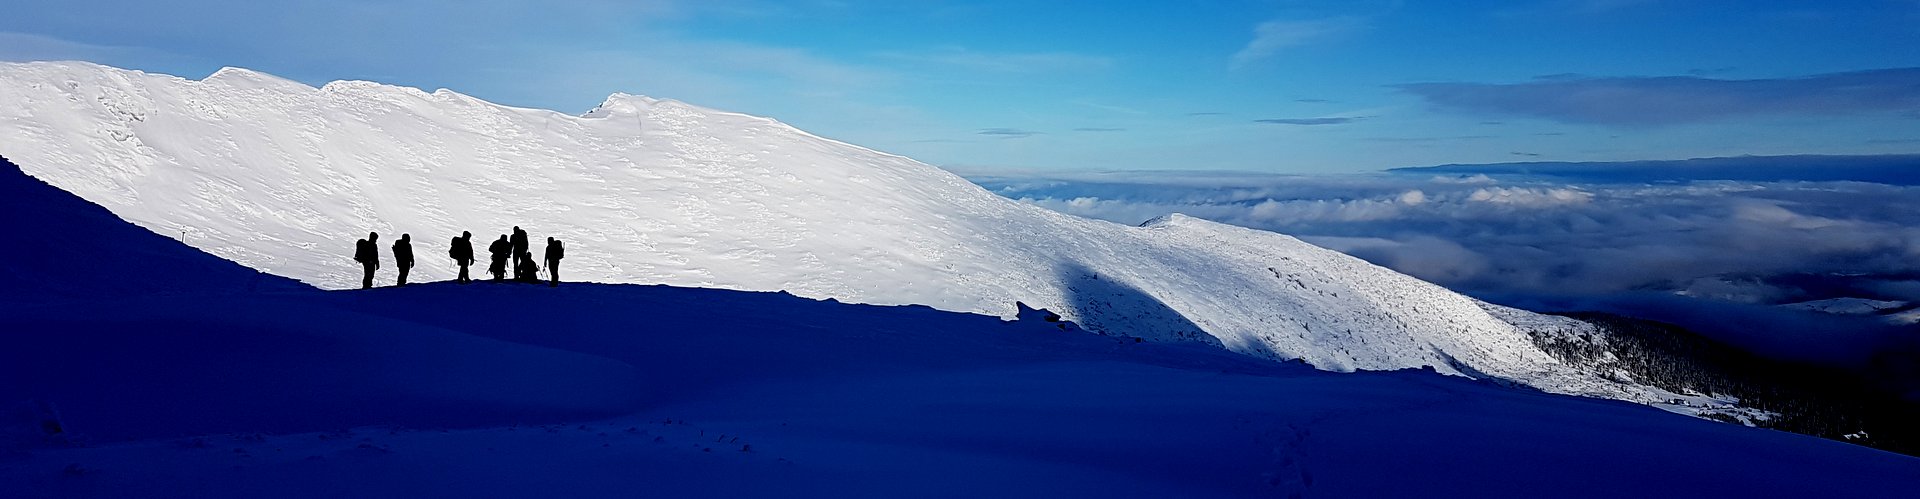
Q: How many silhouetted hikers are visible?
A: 7